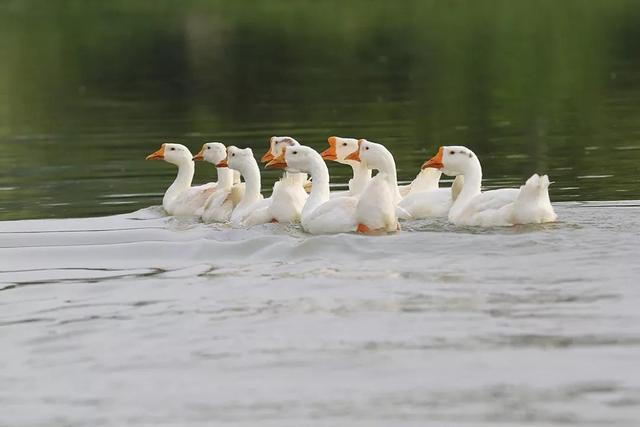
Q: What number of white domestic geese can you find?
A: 8